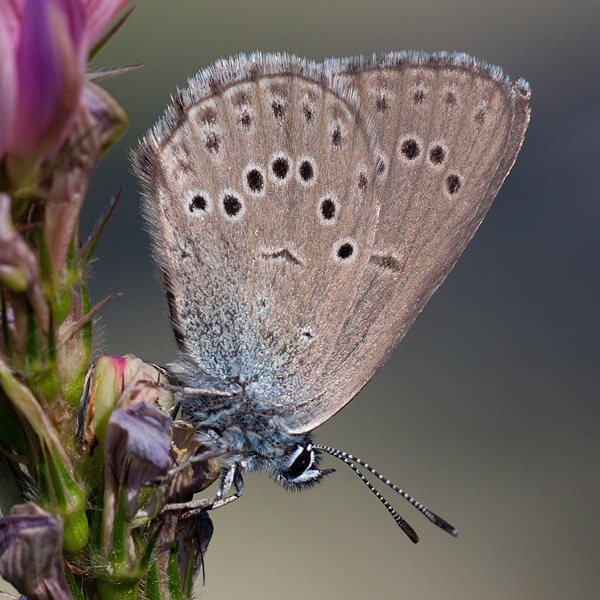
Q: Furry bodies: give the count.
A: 1